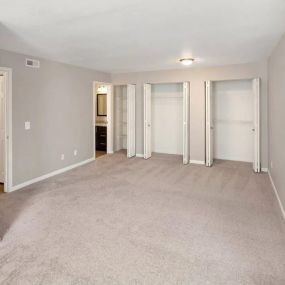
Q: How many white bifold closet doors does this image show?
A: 5